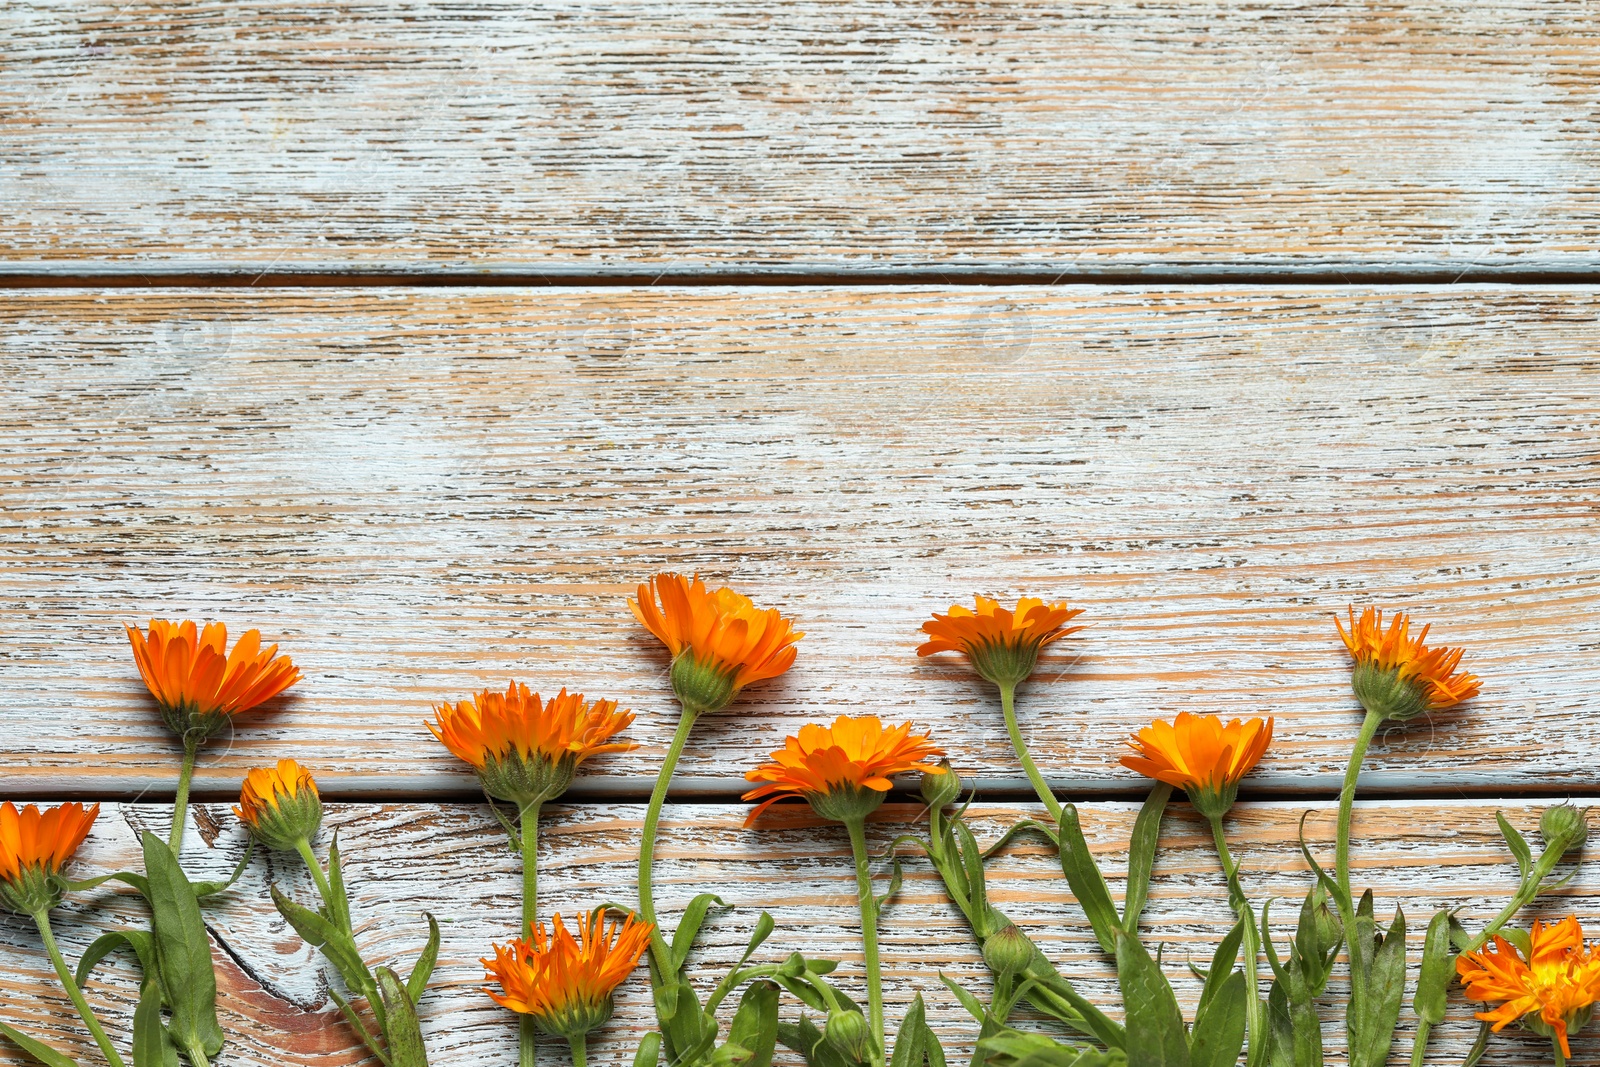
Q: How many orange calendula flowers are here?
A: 11